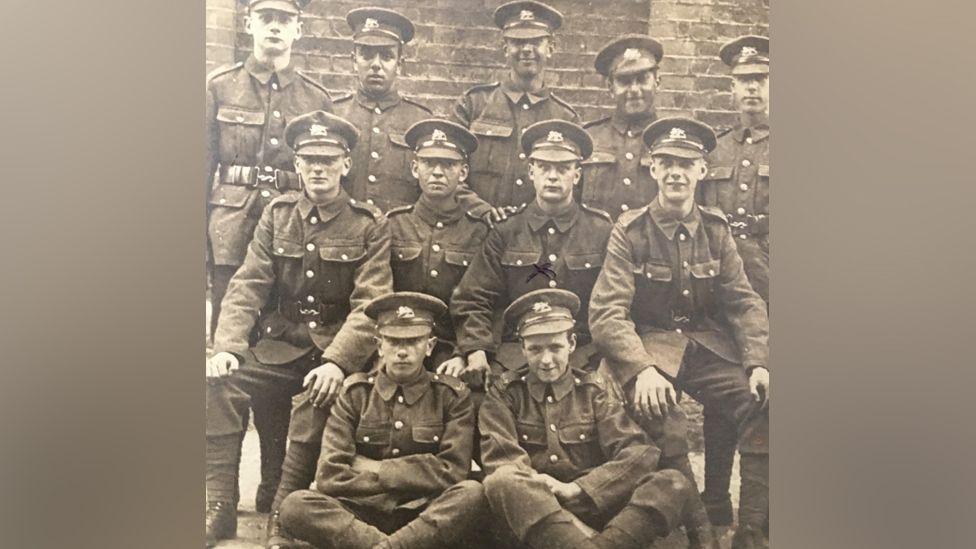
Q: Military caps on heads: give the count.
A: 11